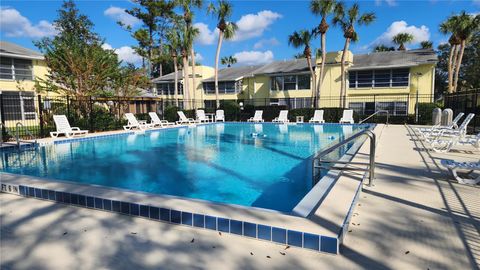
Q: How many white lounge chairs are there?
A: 14